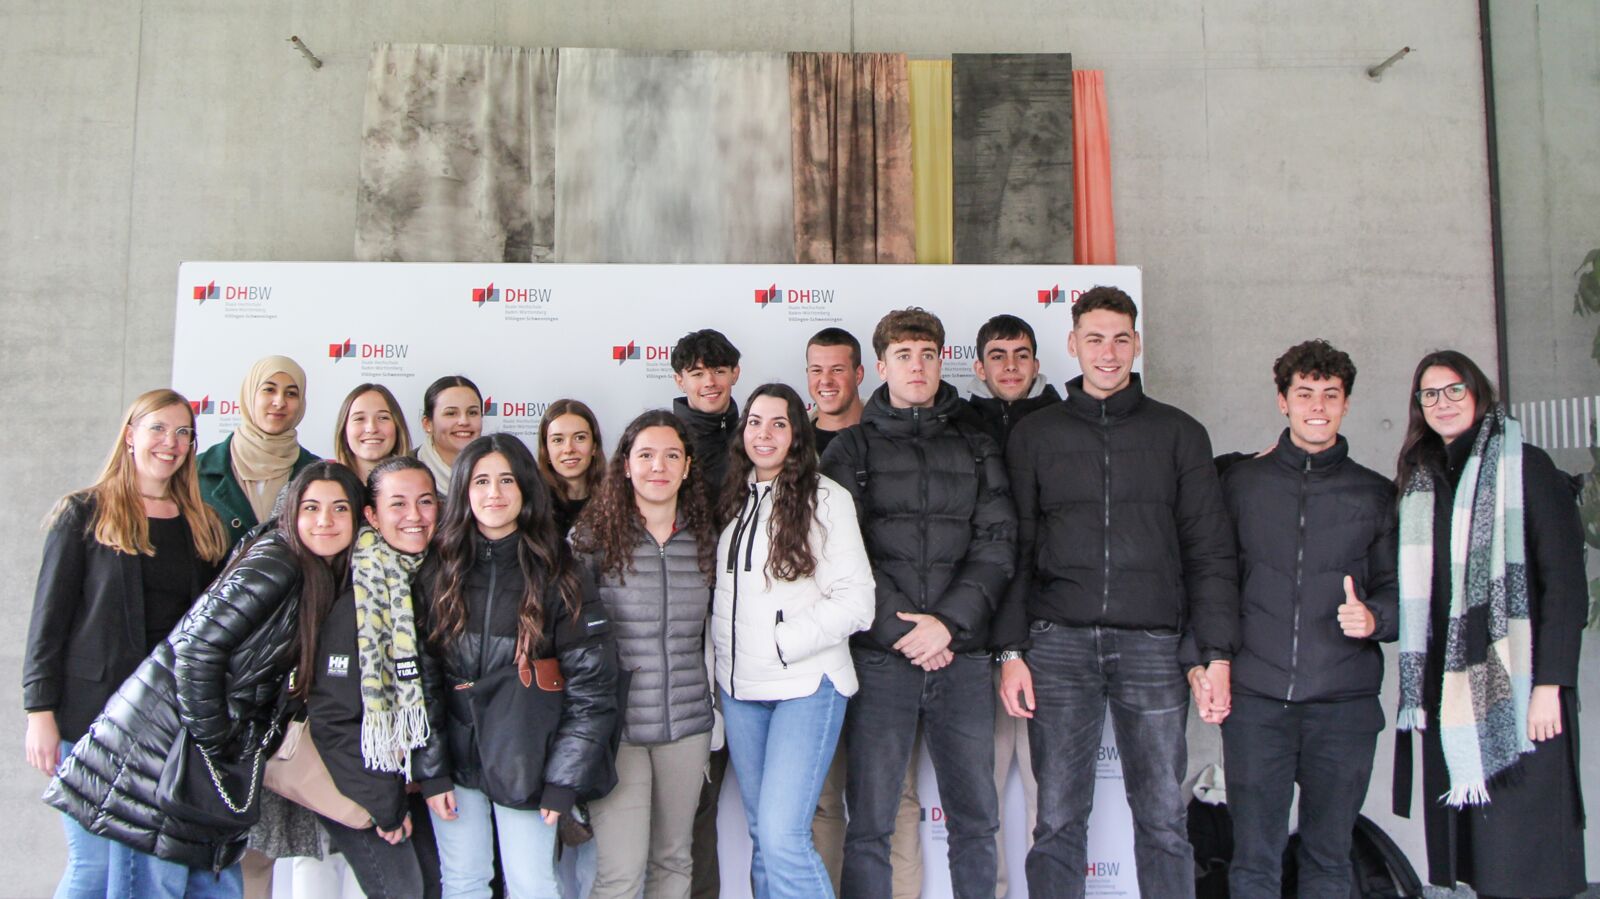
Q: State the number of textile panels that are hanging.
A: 6